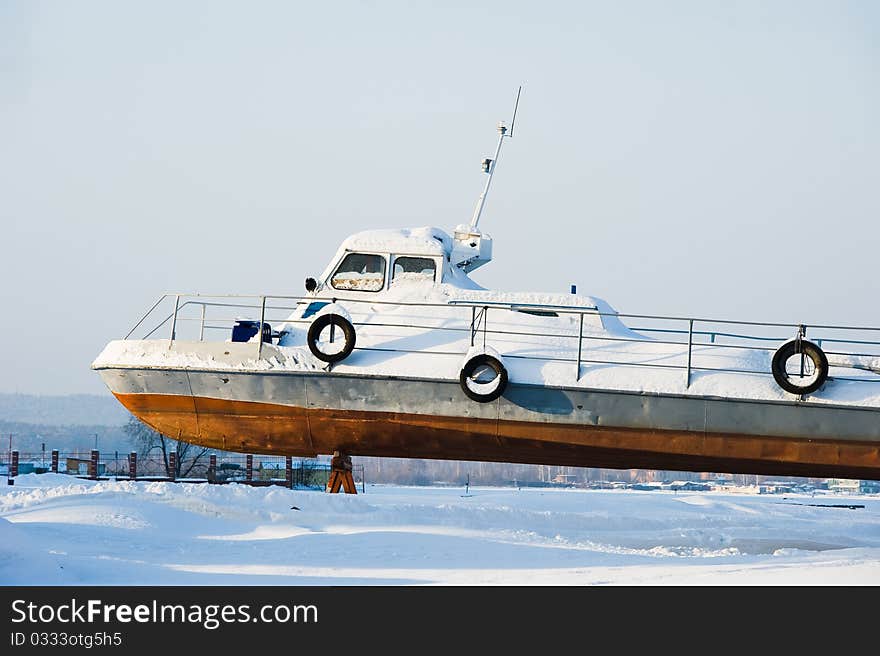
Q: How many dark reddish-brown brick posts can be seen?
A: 8